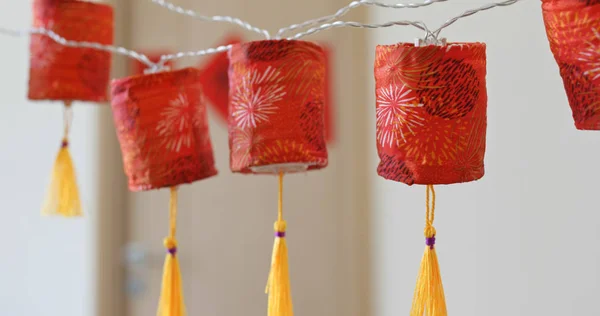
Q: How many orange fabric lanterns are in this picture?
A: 5